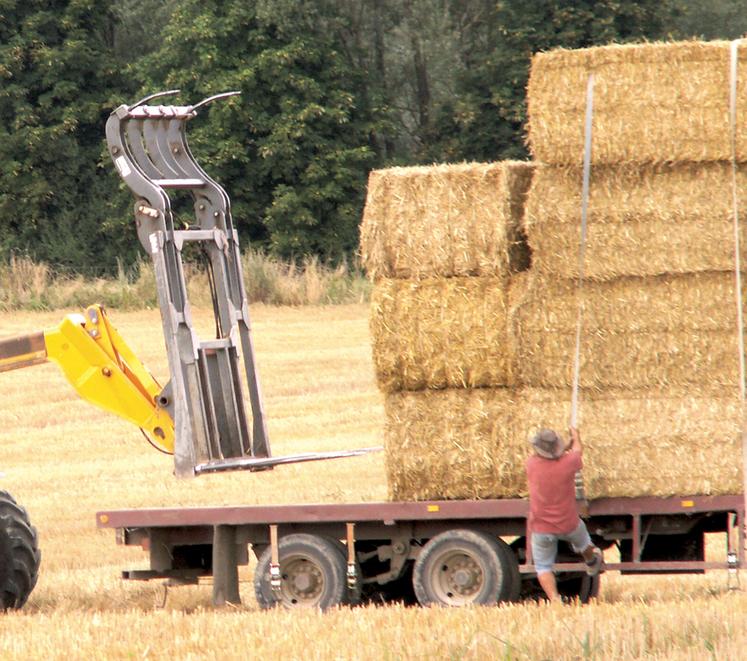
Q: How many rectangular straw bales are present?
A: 7